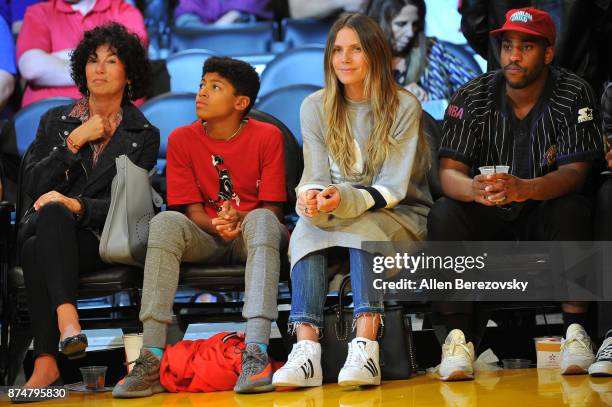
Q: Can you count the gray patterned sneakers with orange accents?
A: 2